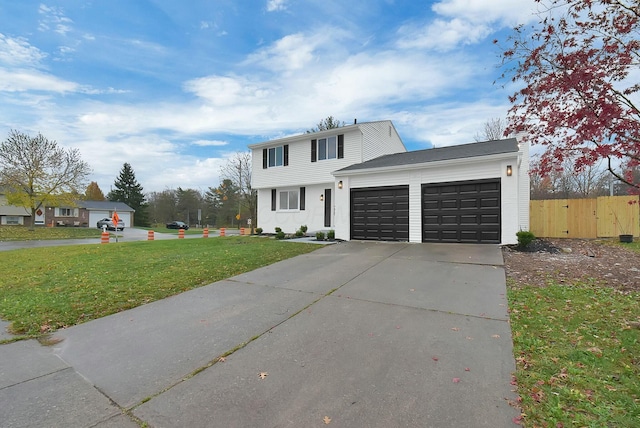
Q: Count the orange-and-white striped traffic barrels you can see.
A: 6